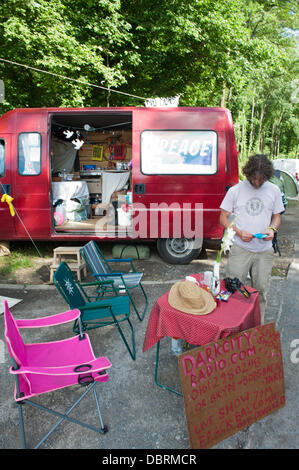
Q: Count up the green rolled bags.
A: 1